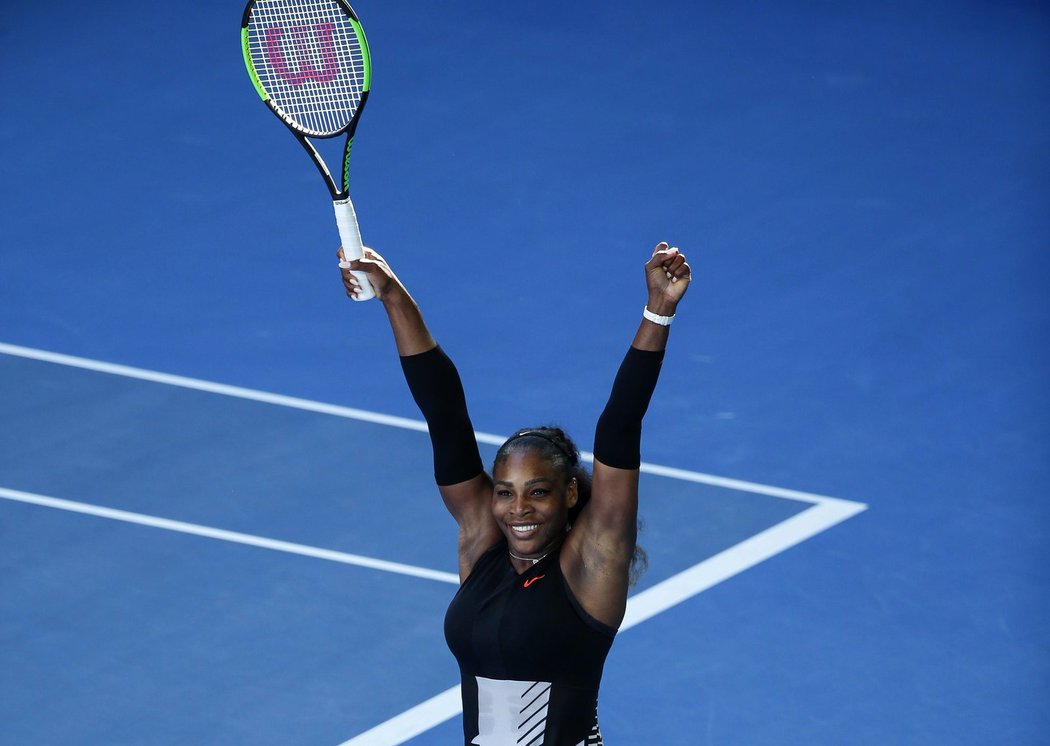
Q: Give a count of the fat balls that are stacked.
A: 0